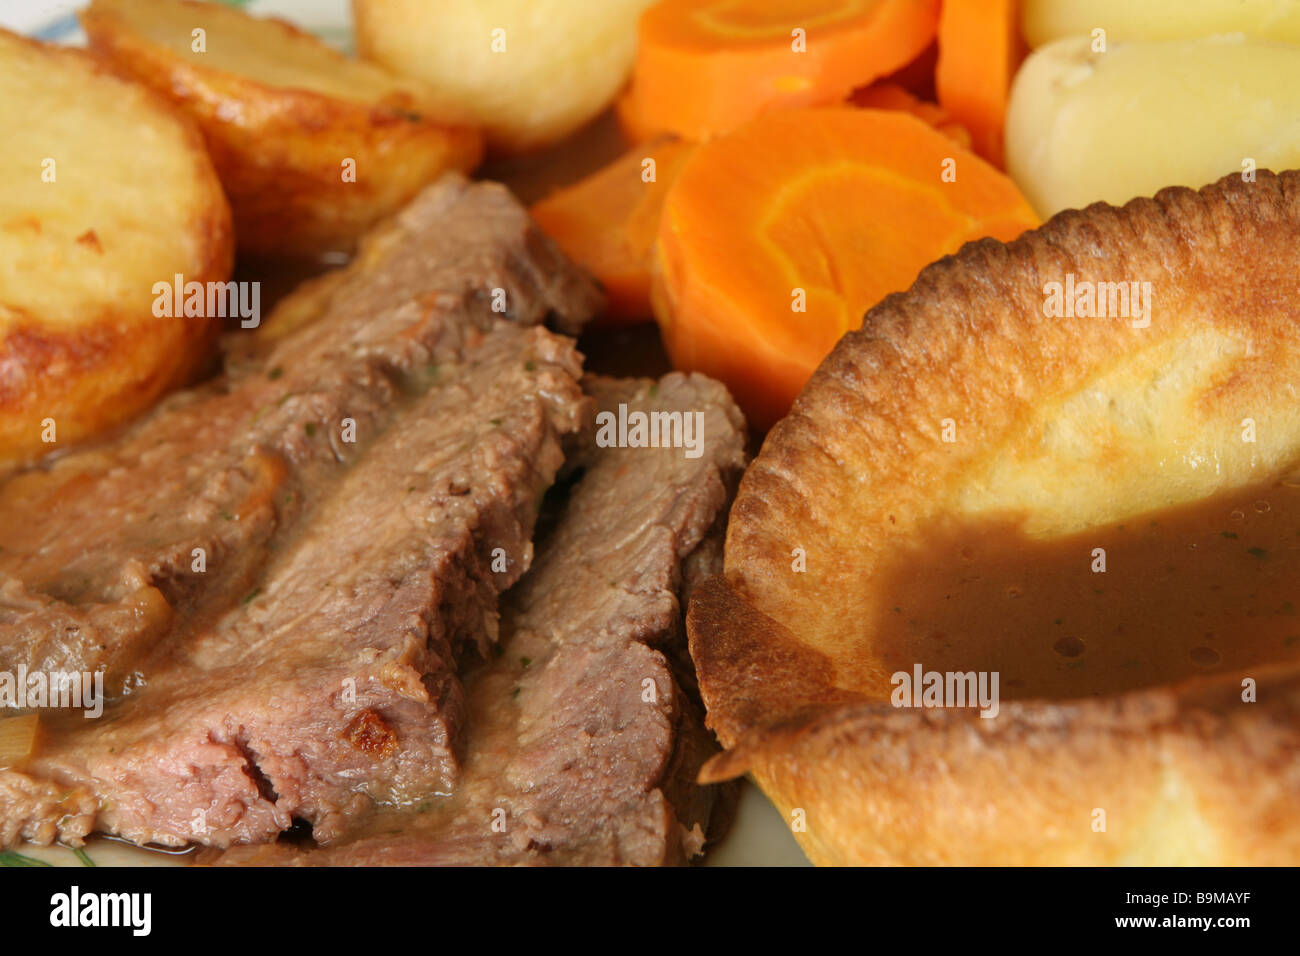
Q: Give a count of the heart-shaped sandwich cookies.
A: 0